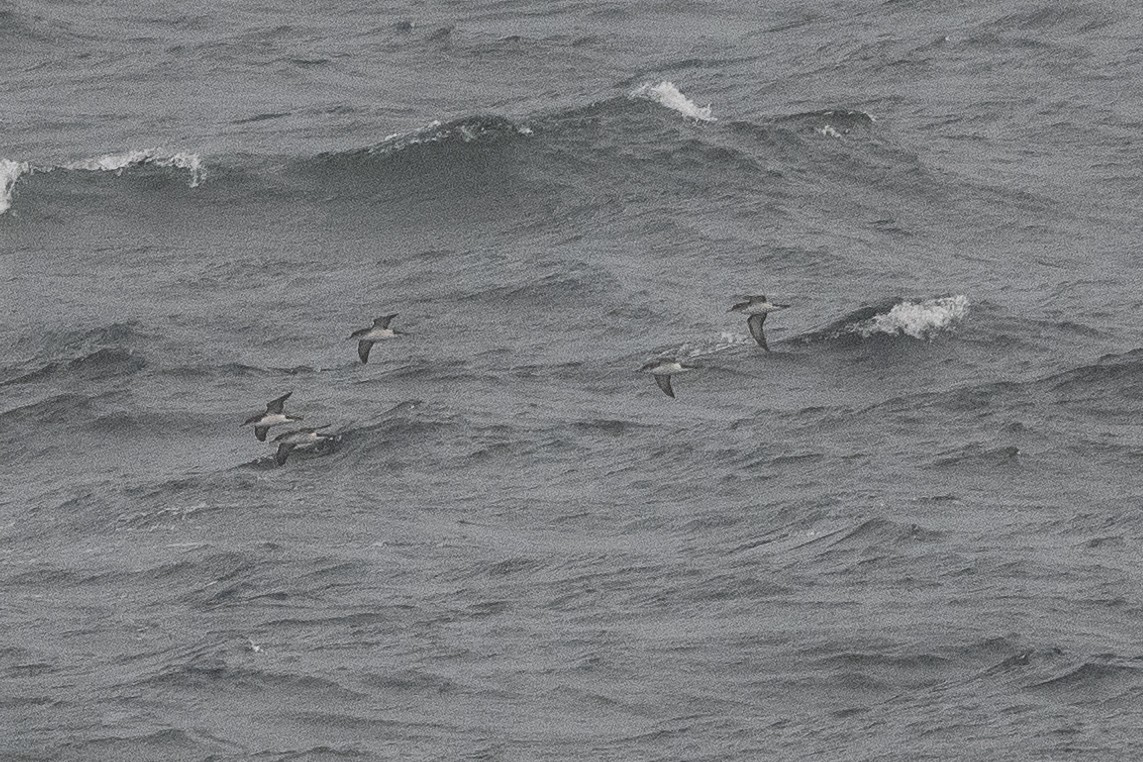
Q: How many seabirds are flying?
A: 5